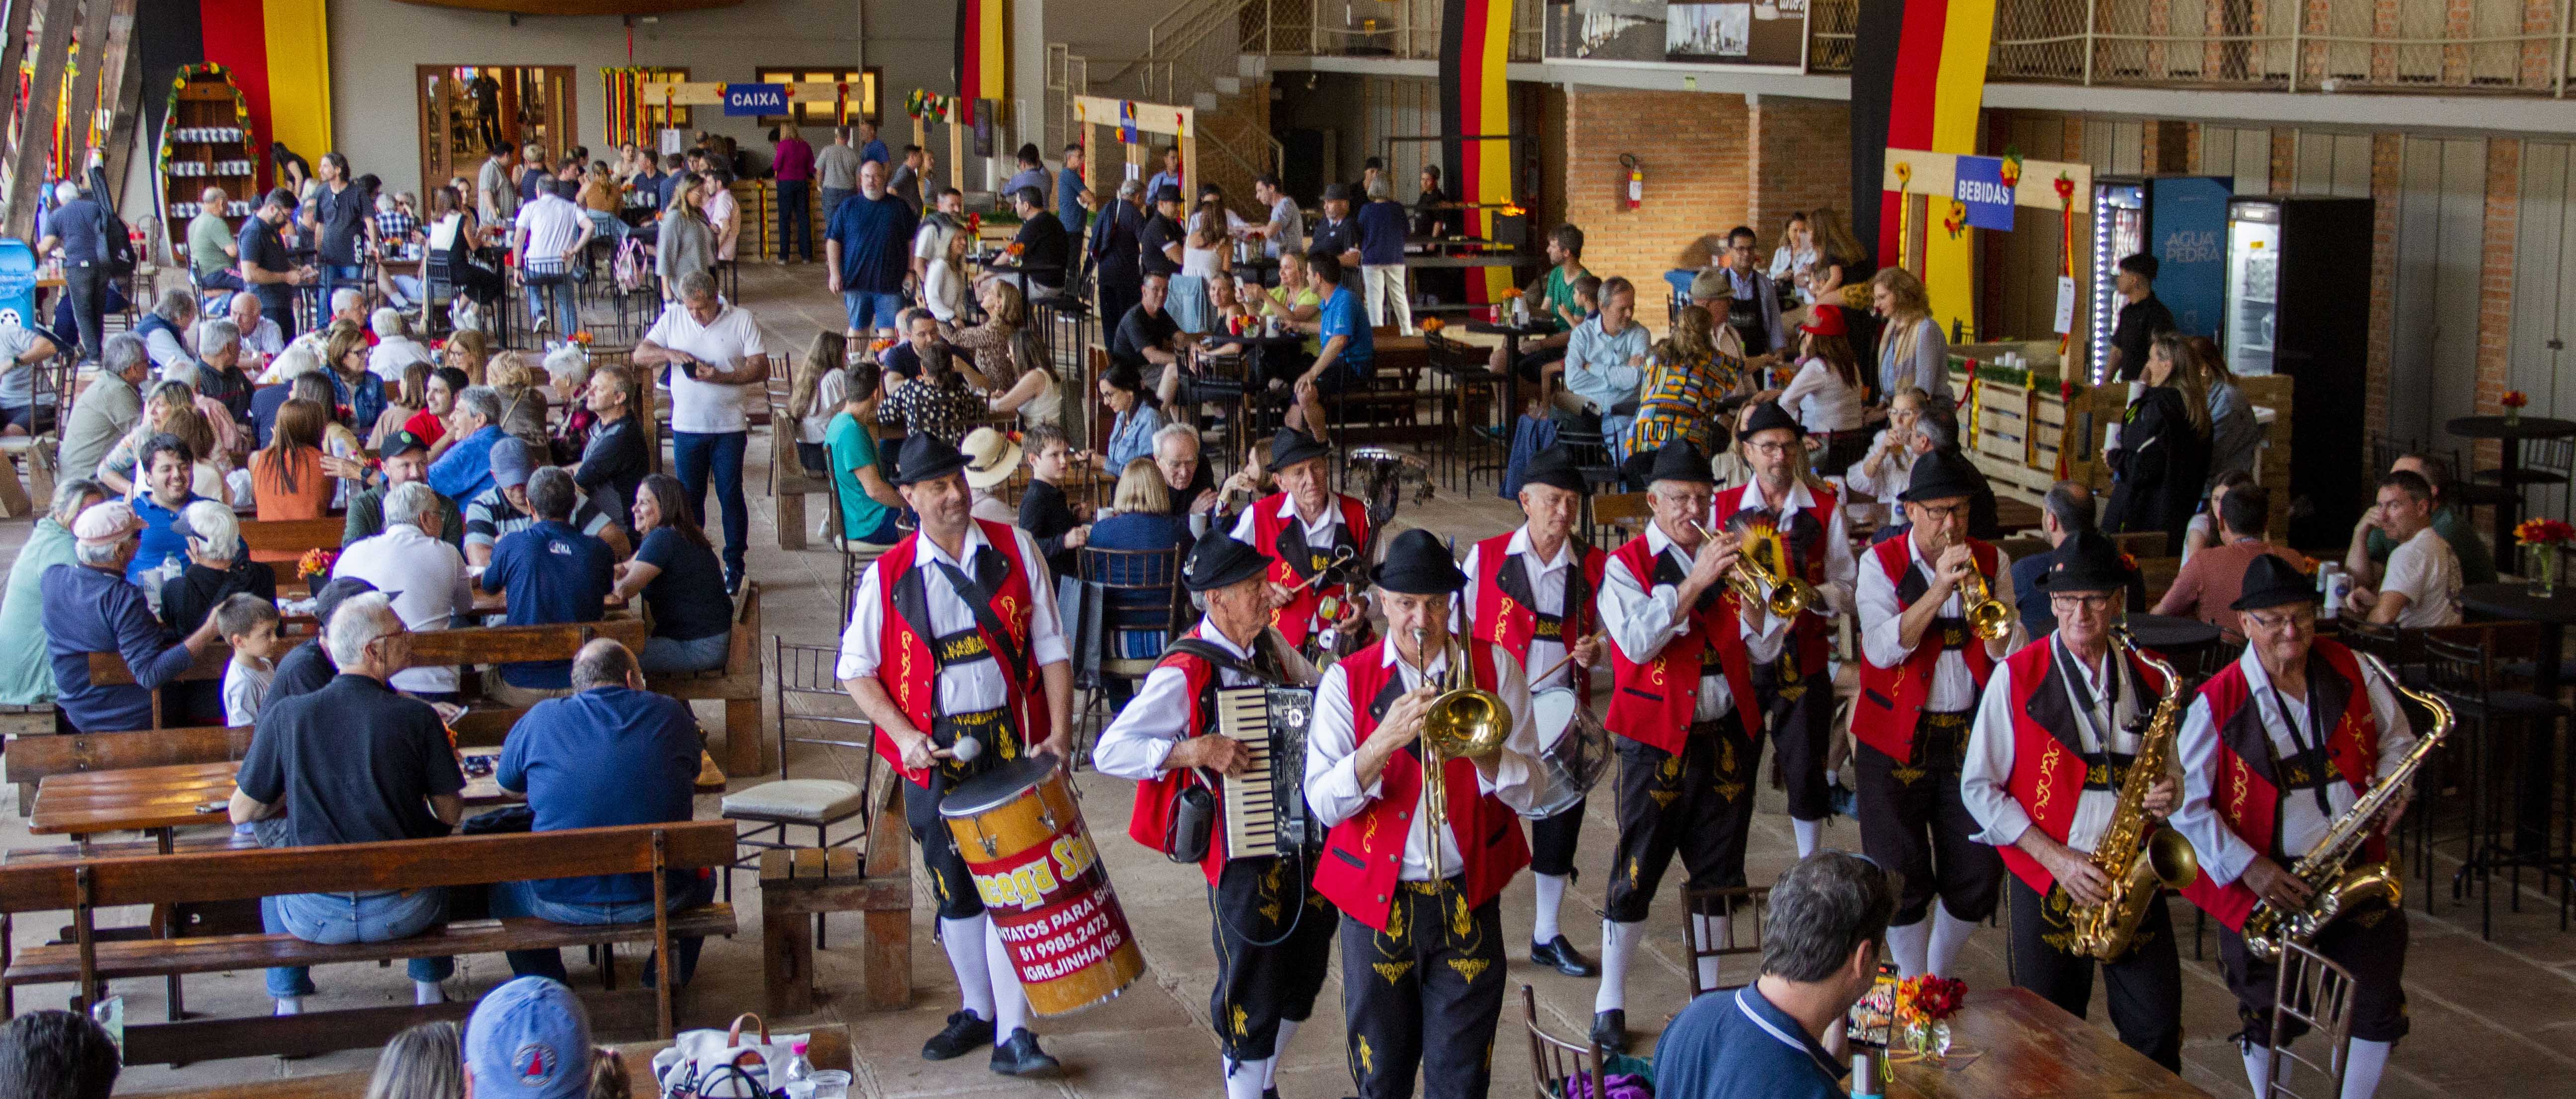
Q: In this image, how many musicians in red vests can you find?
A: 10